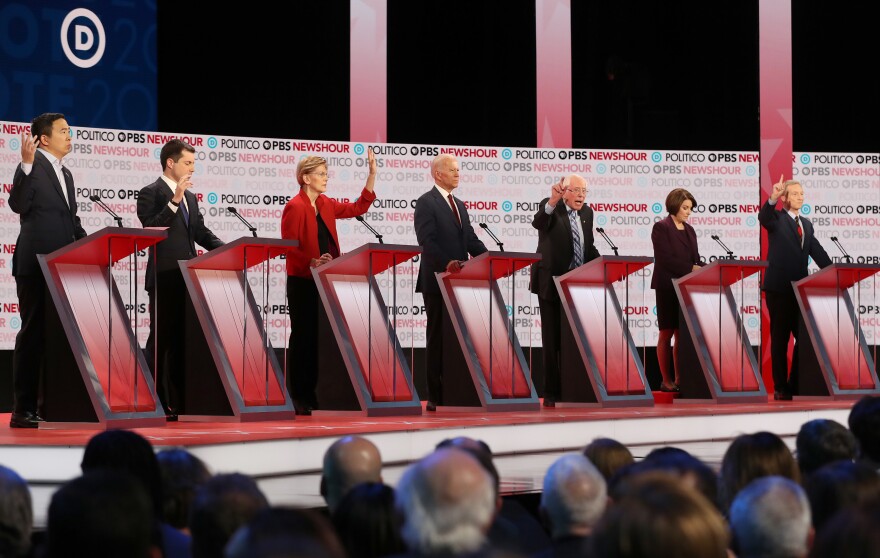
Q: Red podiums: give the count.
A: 7